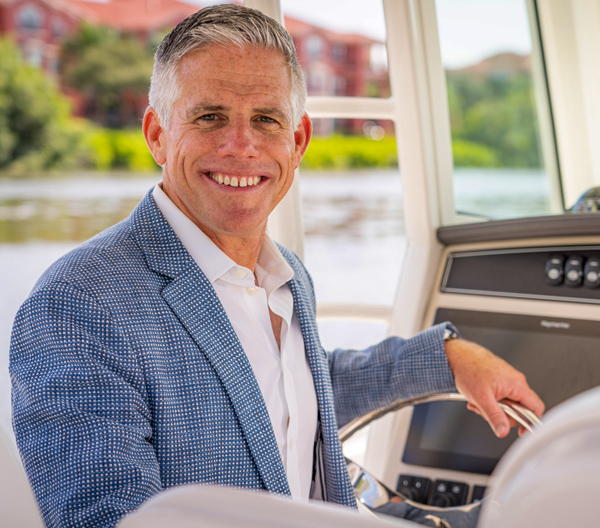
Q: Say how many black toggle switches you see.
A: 3